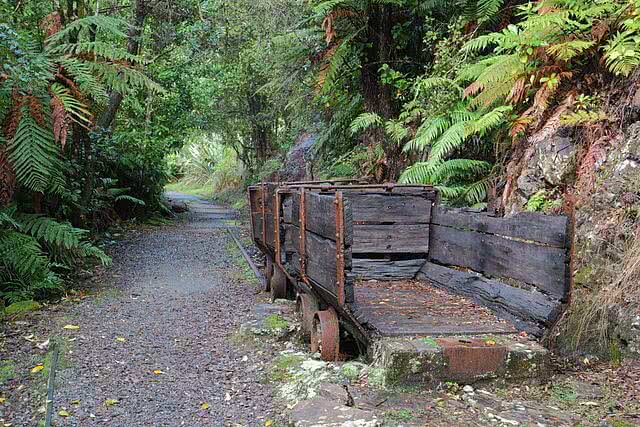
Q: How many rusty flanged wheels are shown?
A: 4